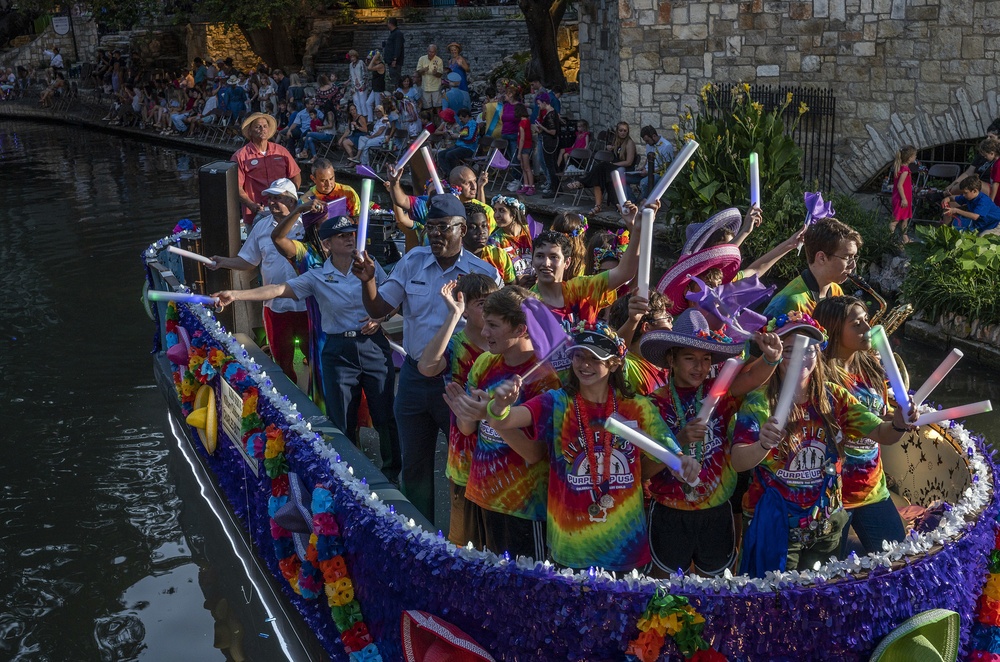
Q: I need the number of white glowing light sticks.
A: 15